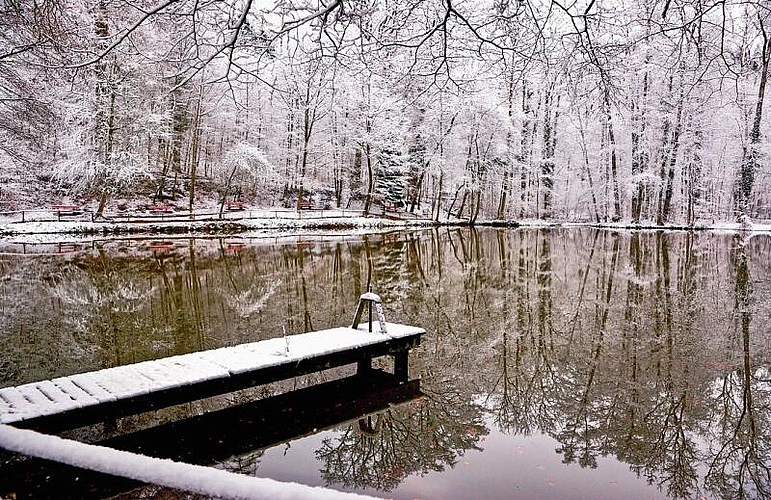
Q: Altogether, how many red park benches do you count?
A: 5